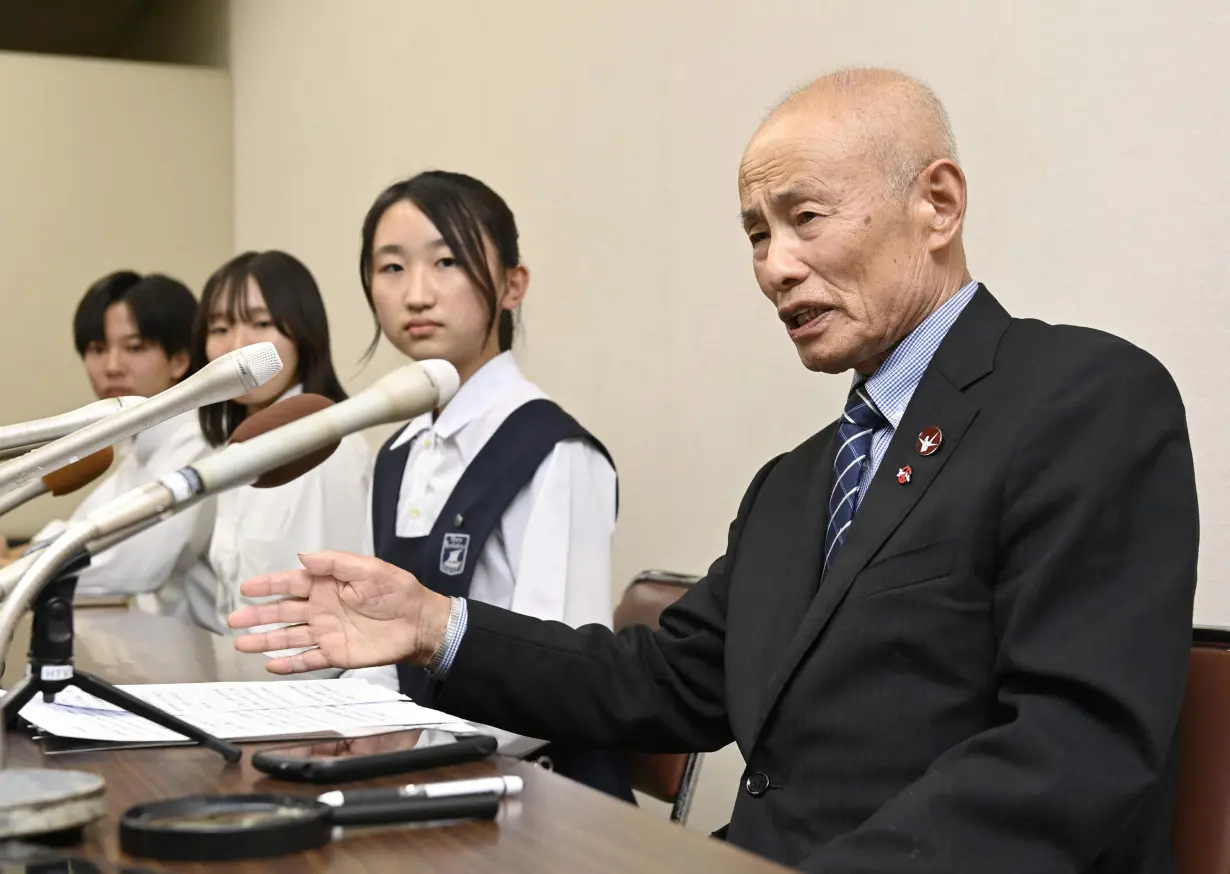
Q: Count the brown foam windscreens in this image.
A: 2